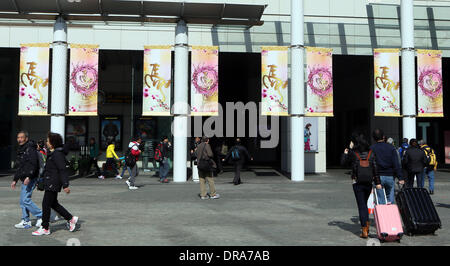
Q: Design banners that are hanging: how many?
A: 8